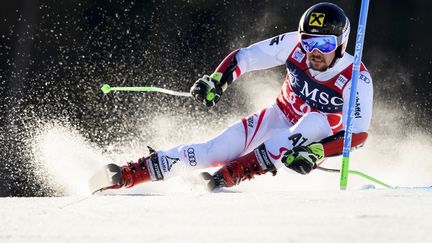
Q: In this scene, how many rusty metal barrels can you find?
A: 0